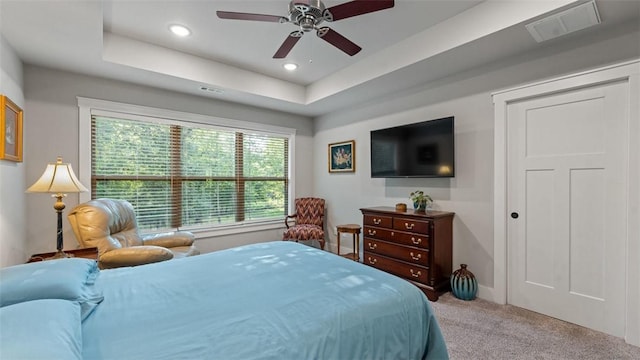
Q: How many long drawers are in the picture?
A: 3